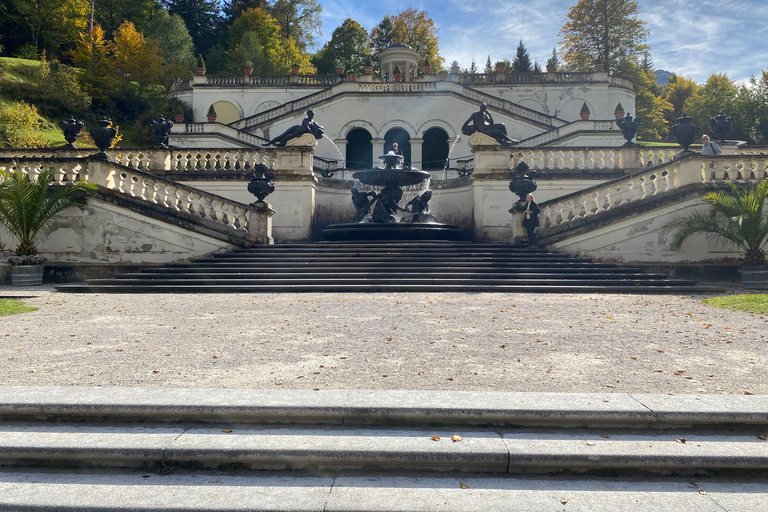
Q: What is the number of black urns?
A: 8